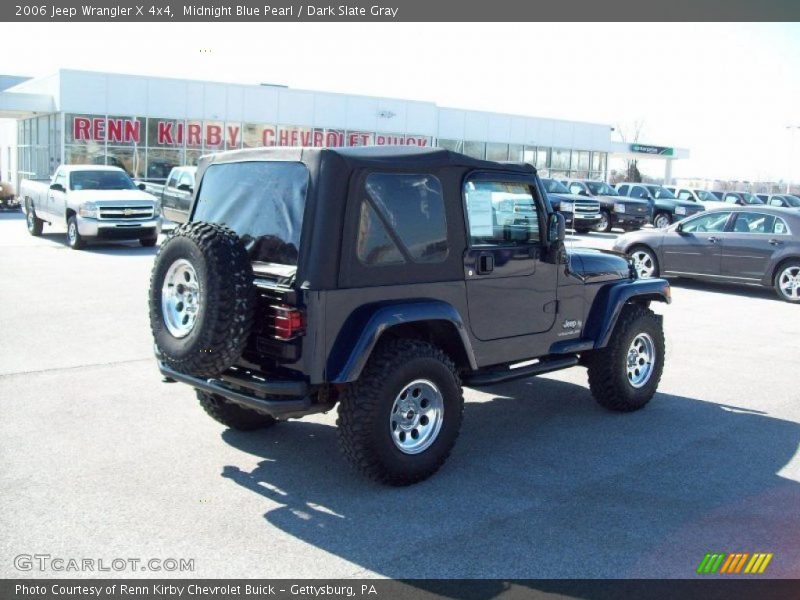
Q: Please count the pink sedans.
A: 0